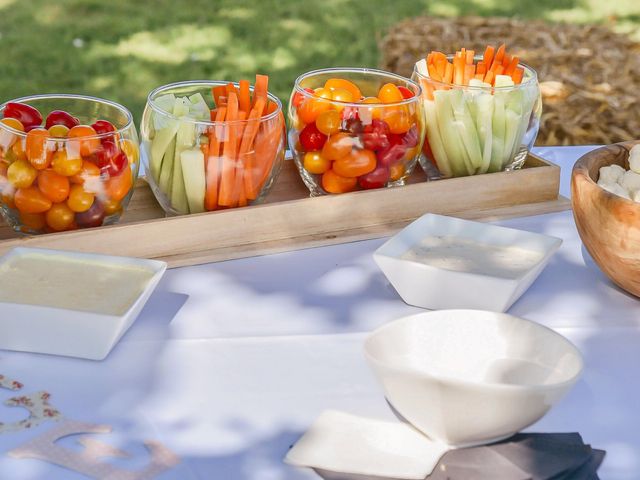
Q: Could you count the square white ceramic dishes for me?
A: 2